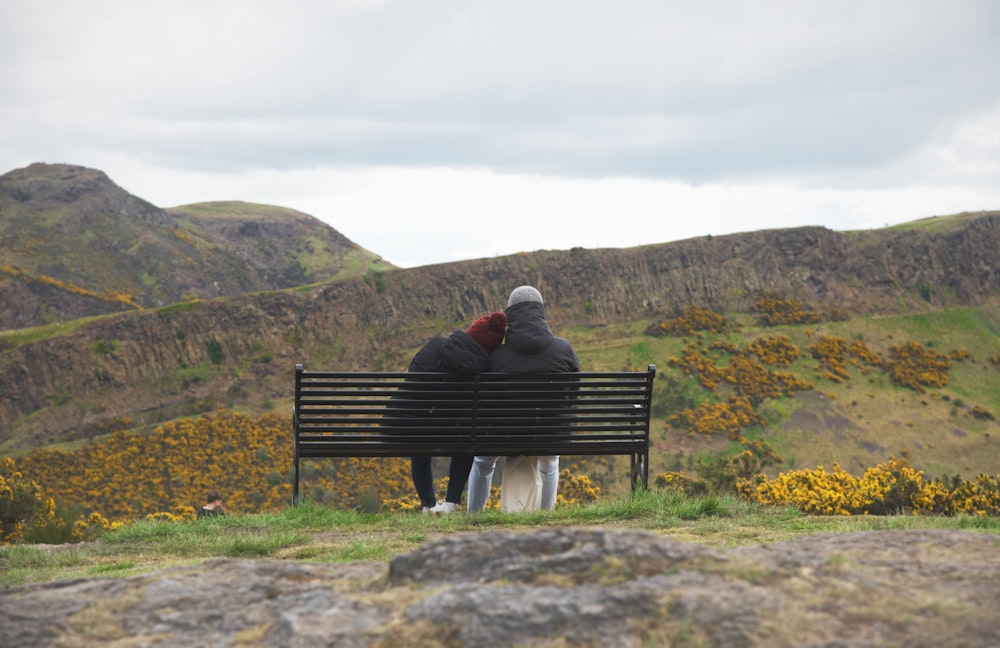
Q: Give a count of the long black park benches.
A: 1